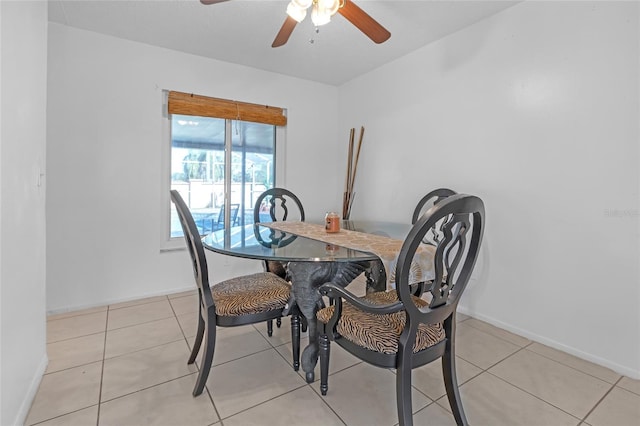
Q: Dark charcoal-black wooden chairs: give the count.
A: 4